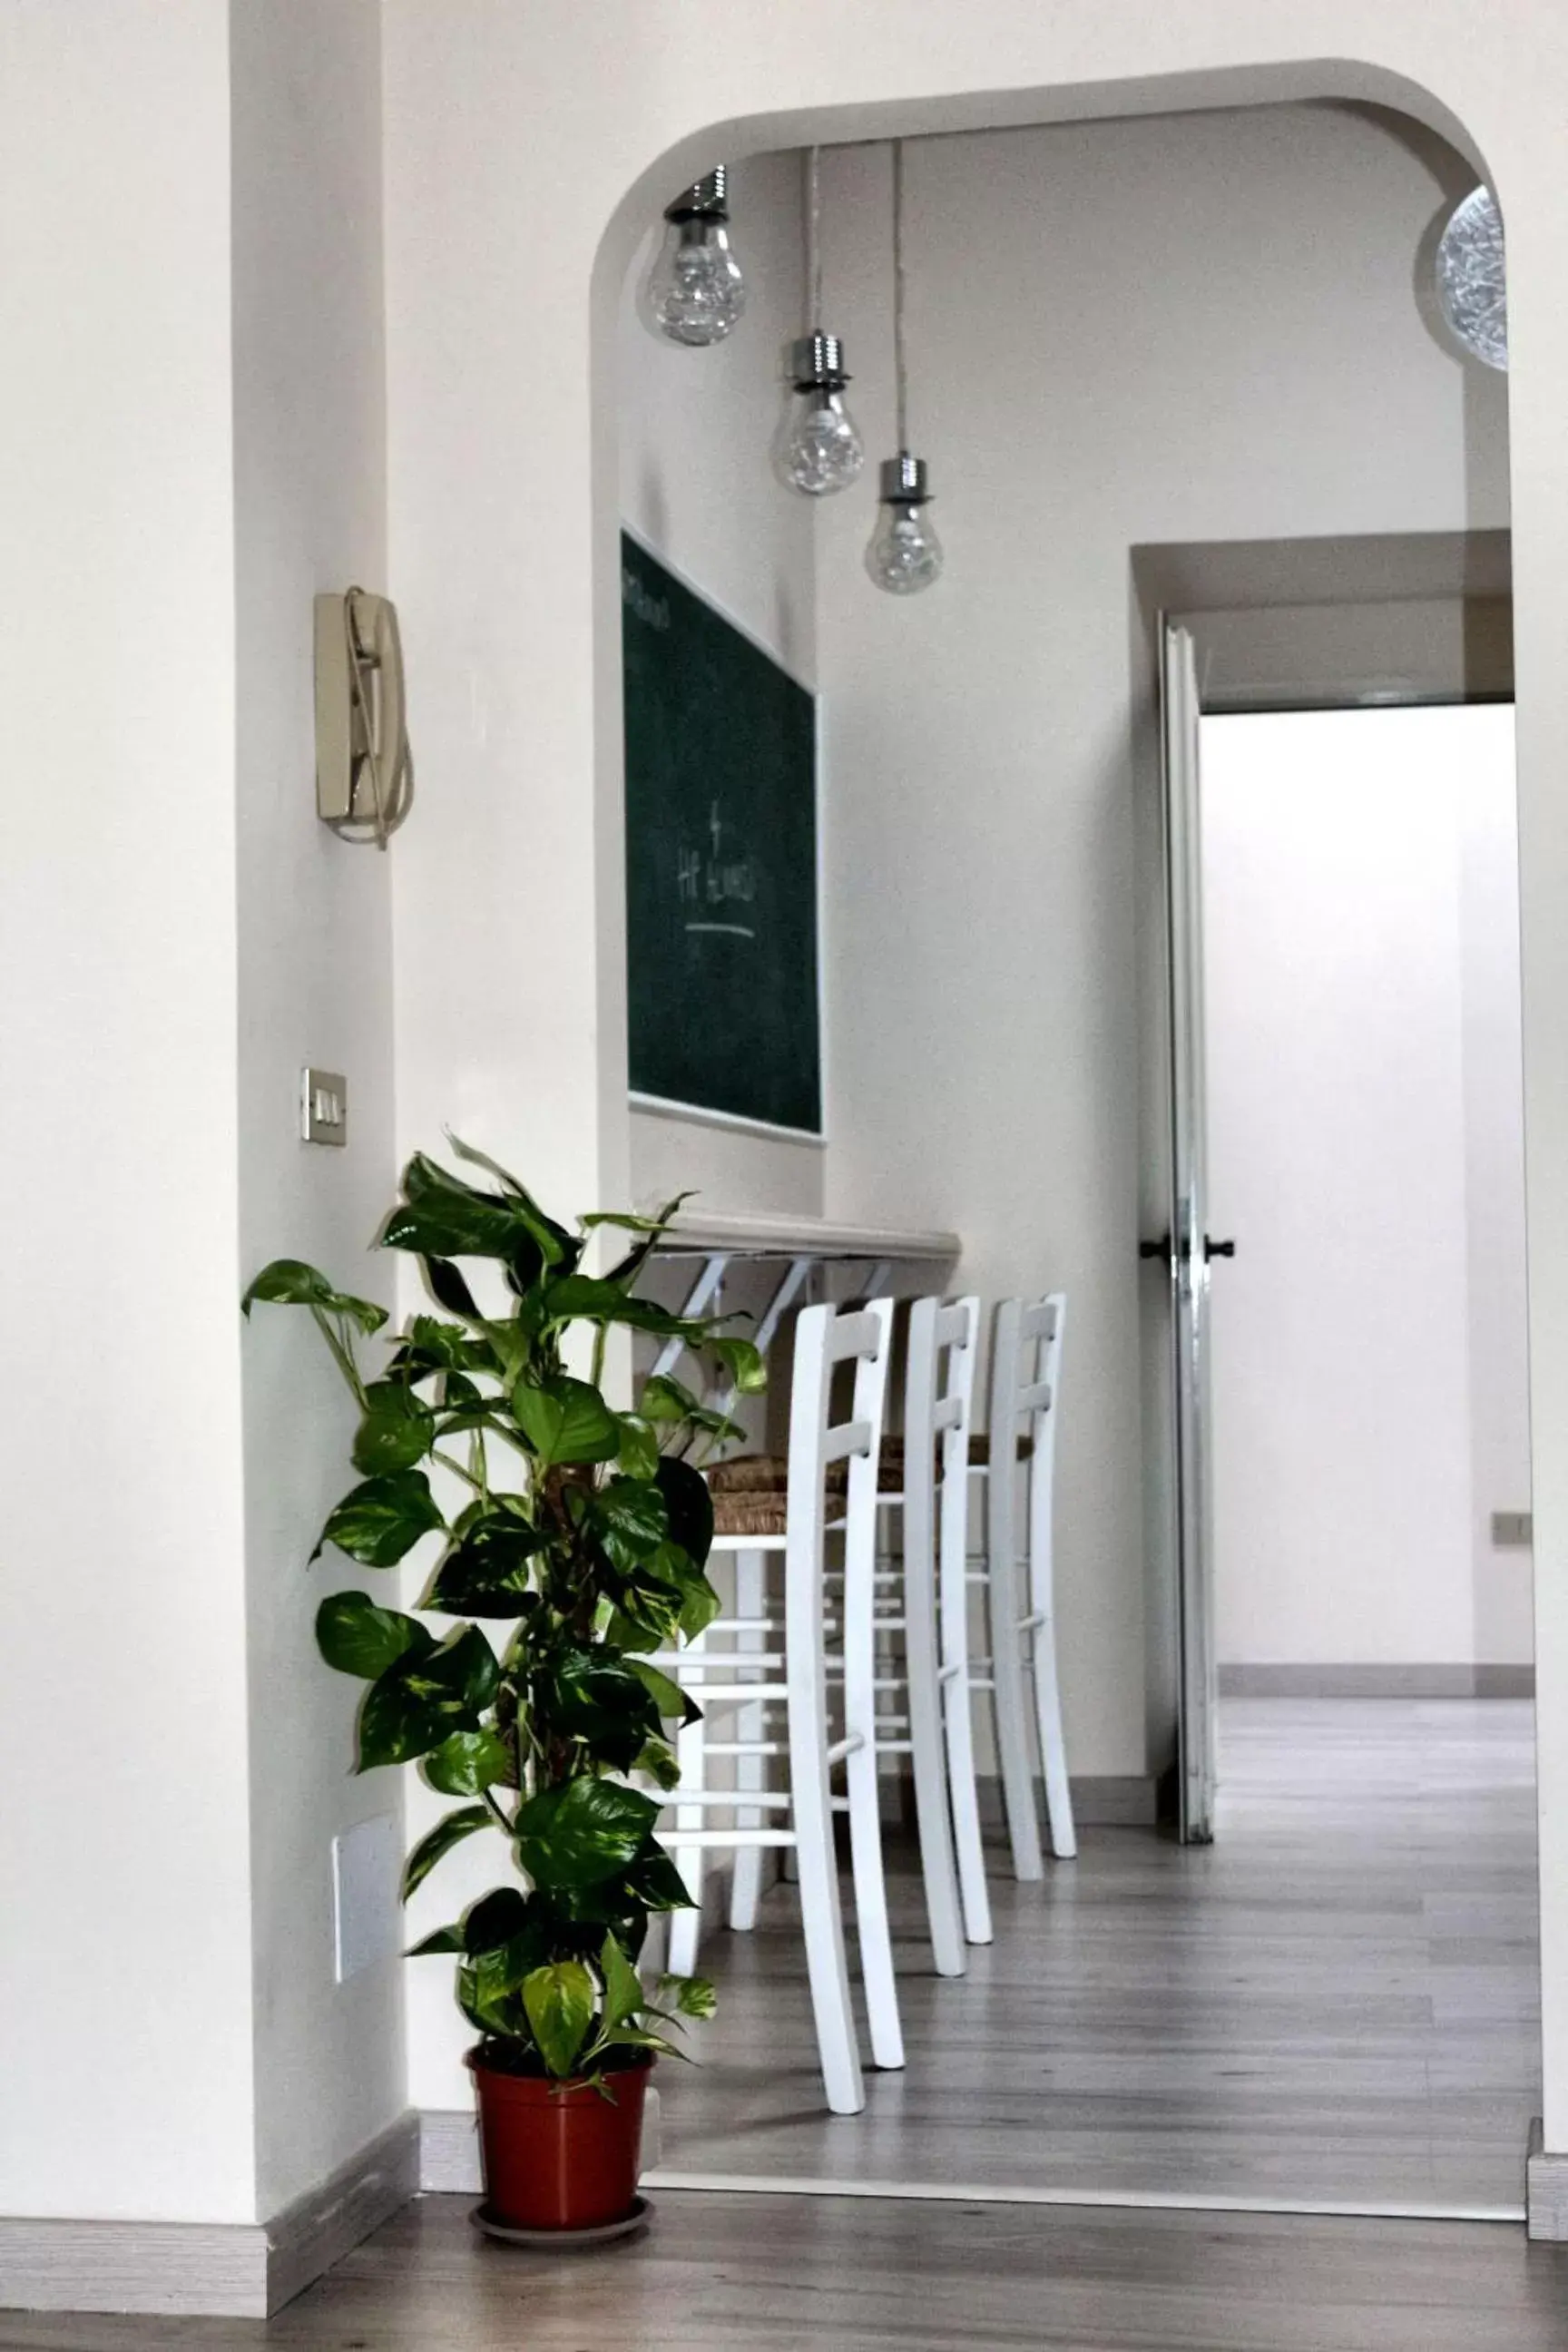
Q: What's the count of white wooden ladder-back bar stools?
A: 3